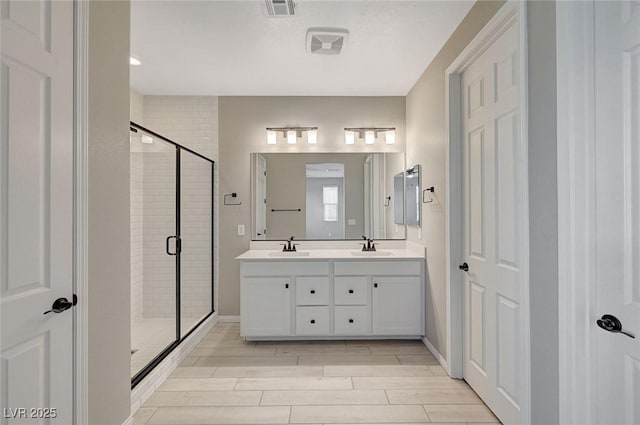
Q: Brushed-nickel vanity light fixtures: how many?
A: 2